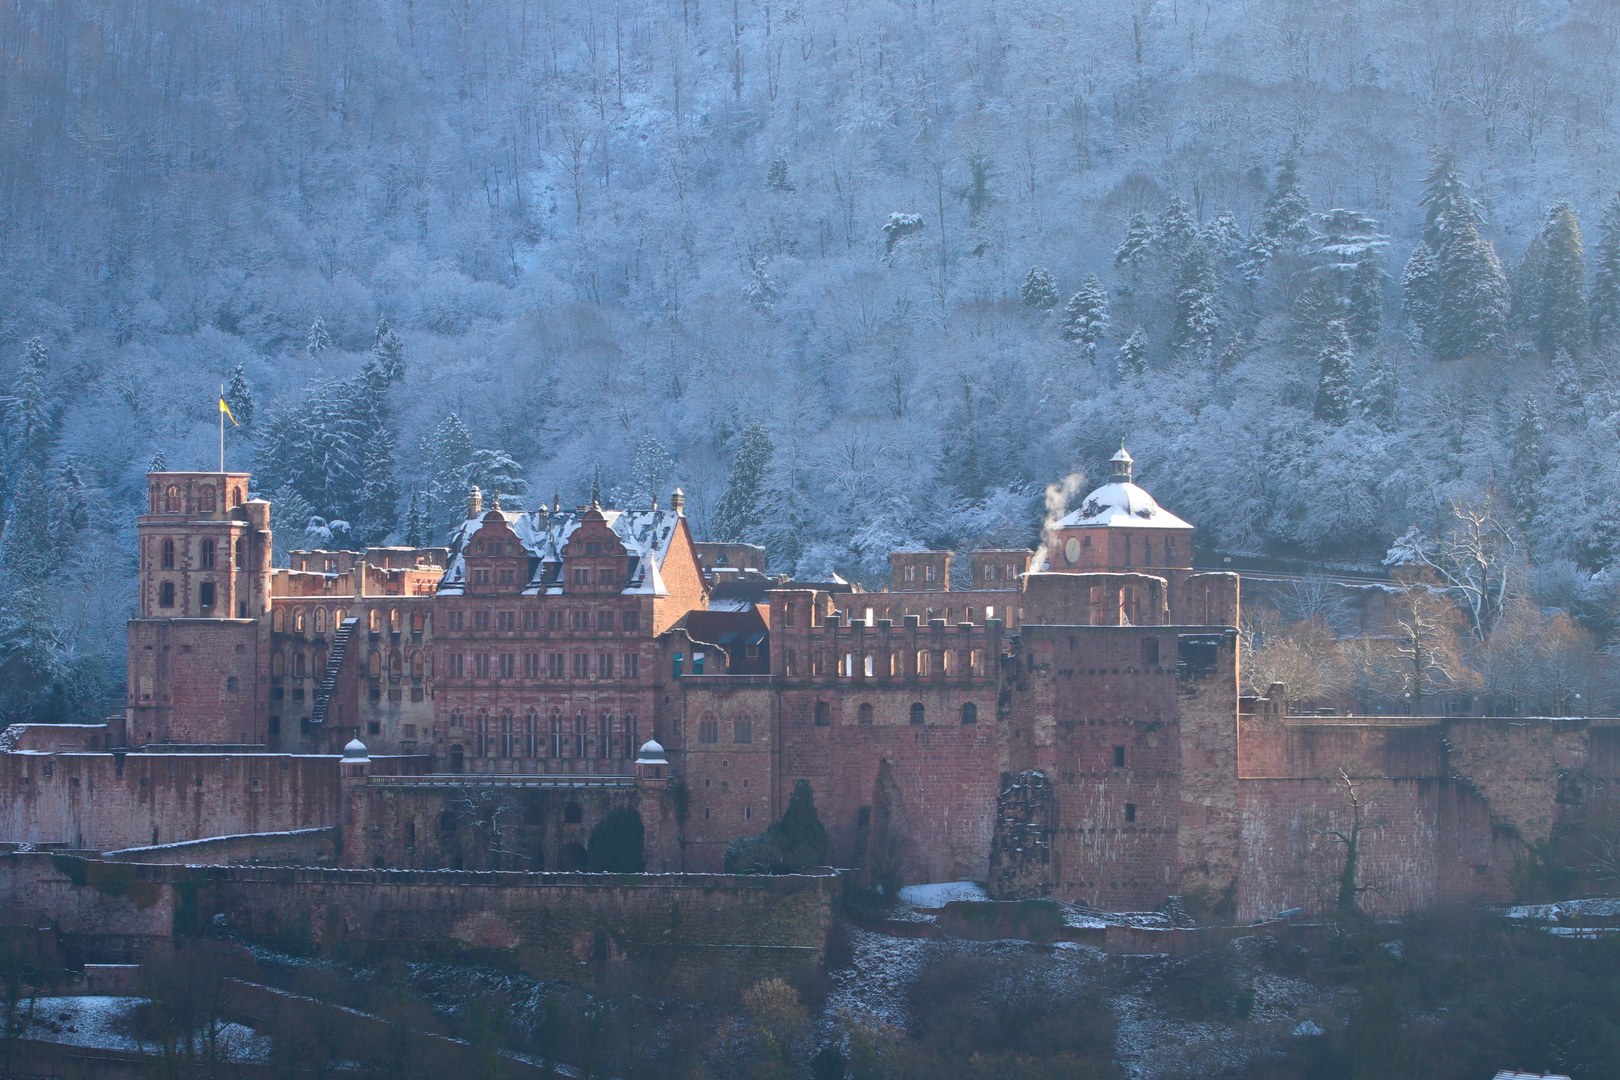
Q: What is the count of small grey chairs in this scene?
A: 0